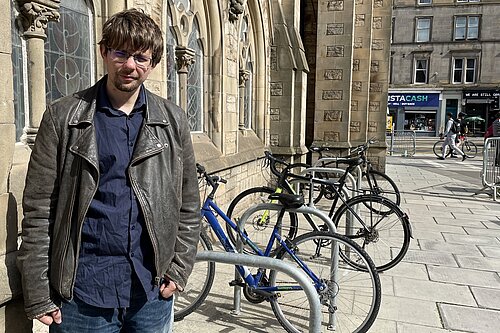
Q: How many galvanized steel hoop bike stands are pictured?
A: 5